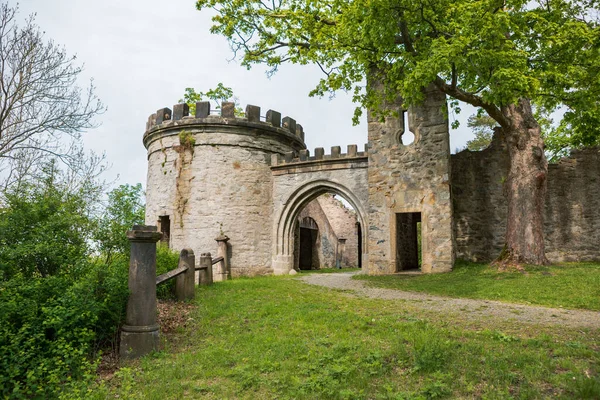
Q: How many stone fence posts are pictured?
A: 4